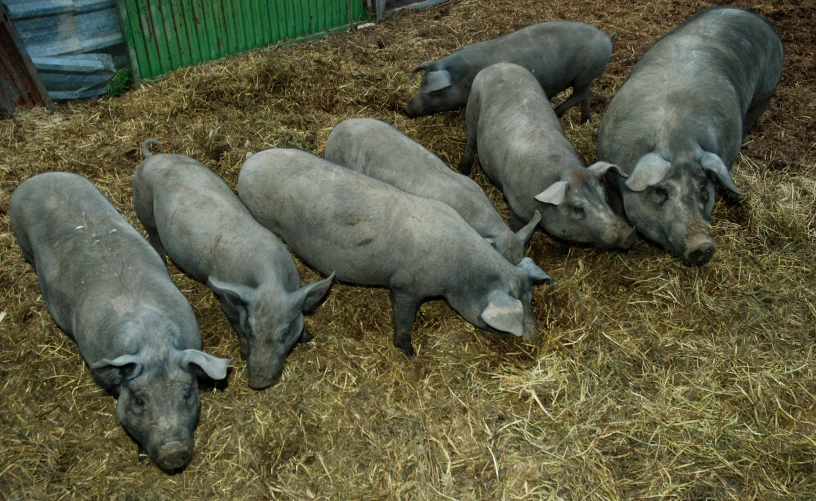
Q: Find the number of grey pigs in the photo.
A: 7